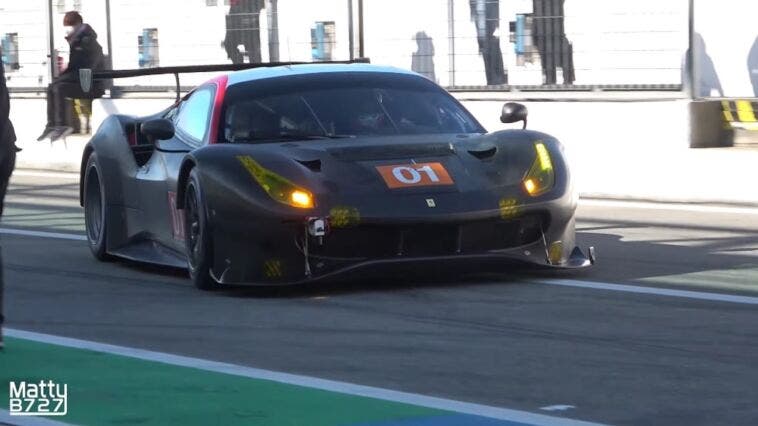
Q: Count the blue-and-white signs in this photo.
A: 4